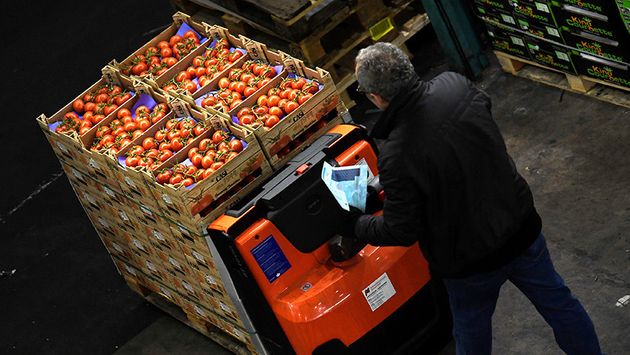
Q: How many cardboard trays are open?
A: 8